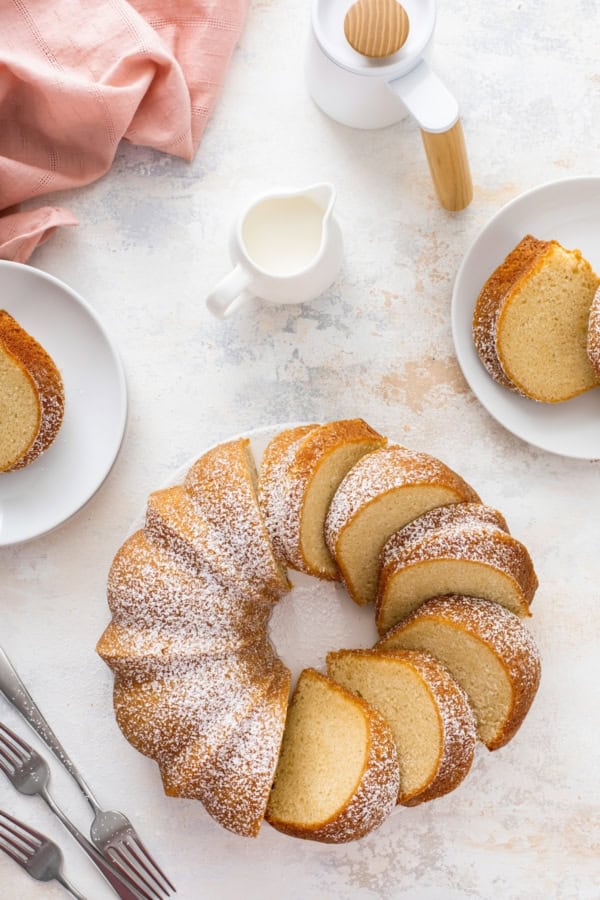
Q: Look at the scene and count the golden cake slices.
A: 9